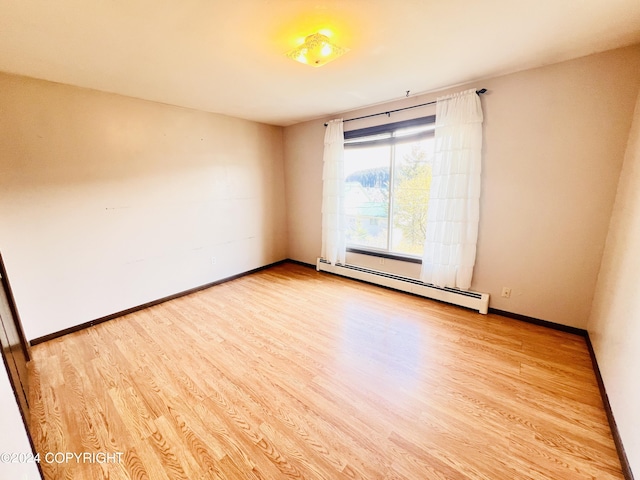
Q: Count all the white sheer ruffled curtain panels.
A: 2